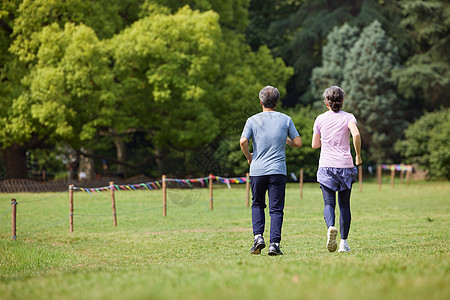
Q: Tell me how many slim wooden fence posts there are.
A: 12